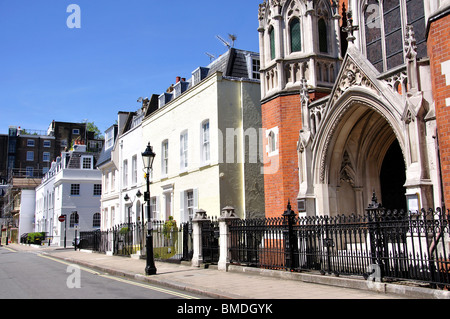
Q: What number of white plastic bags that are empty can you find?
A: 0